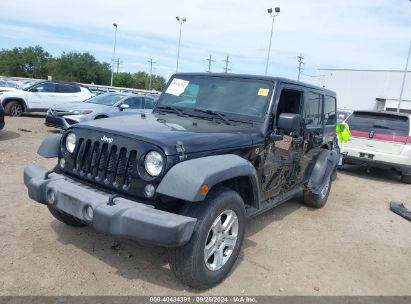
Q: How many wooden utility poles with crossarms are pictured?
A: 5